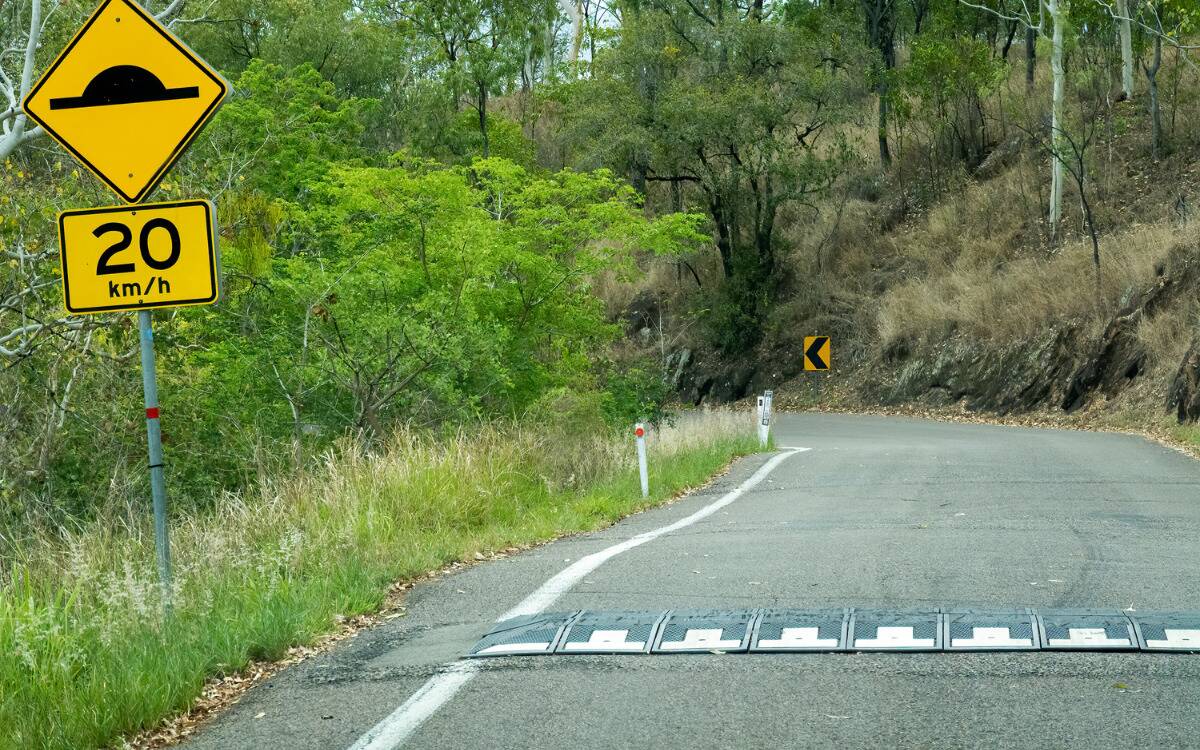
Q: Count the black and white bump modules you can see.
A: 8